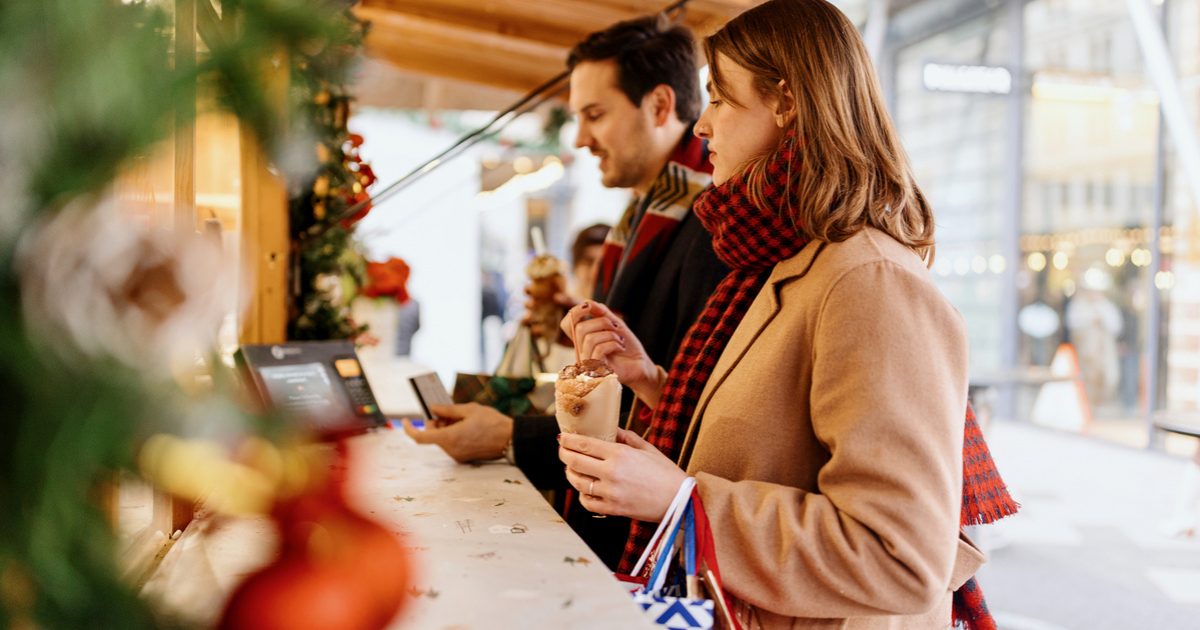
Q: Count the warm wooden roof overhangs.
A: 1